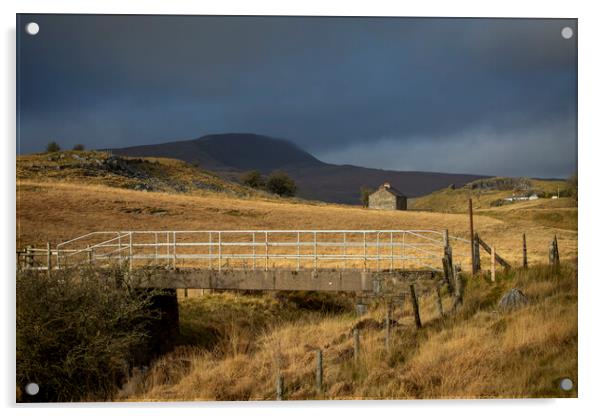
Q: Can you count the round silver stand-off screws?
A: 4